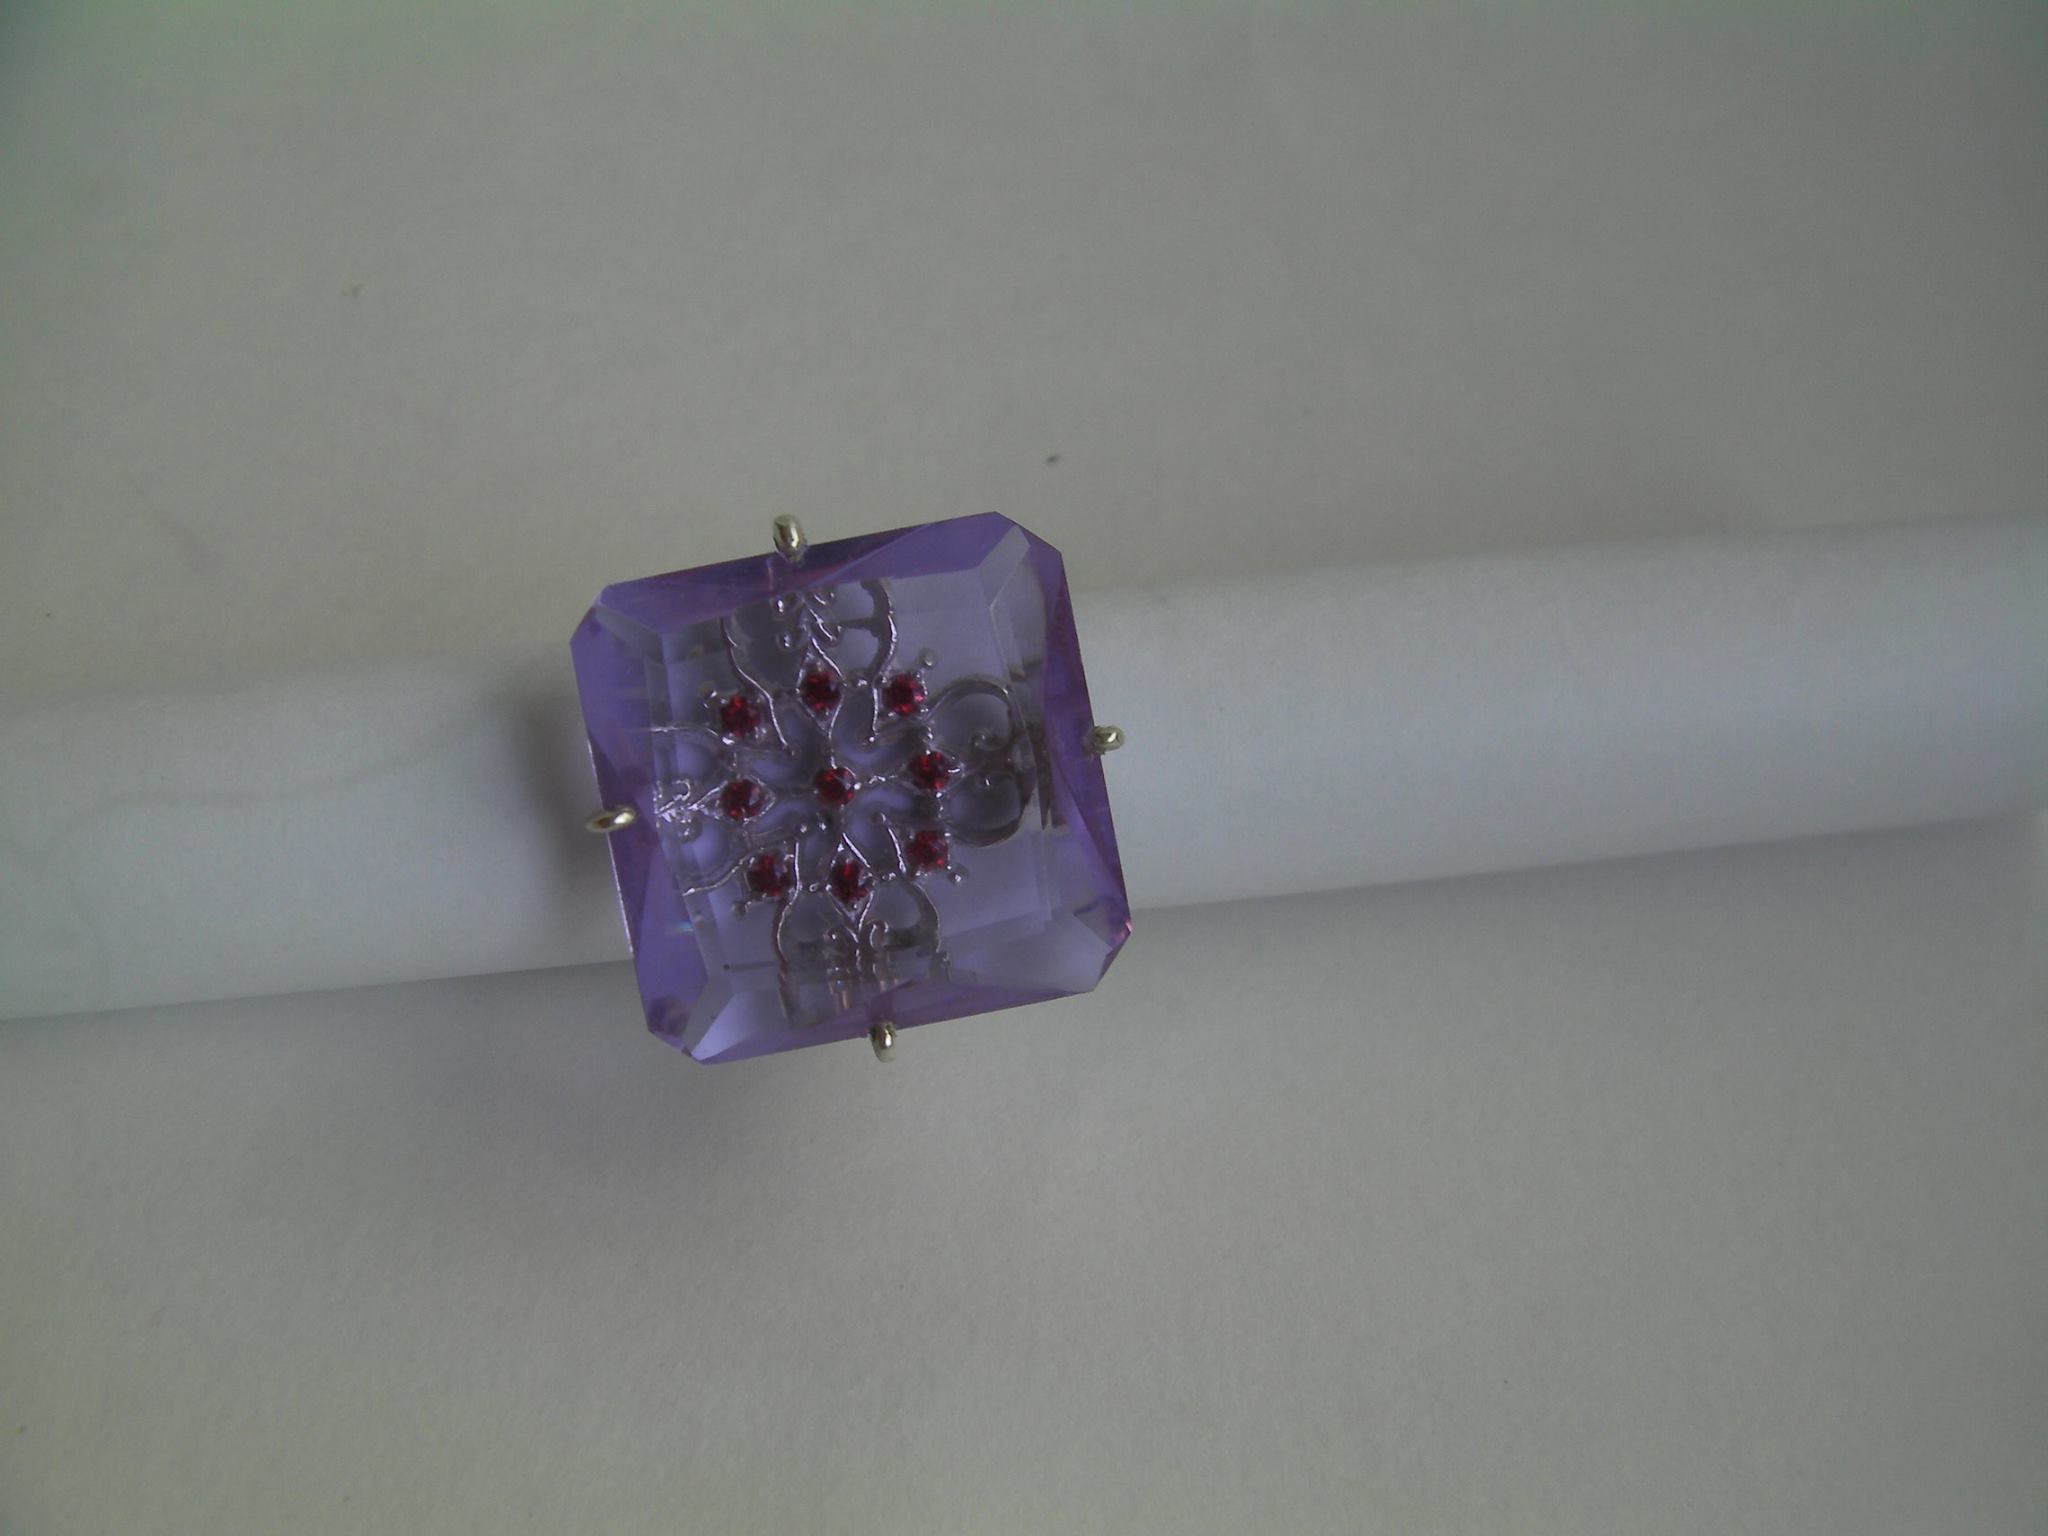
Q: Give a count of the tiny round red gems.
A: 9